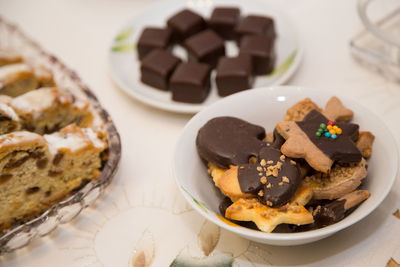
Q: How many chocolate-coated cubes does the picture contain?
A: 9